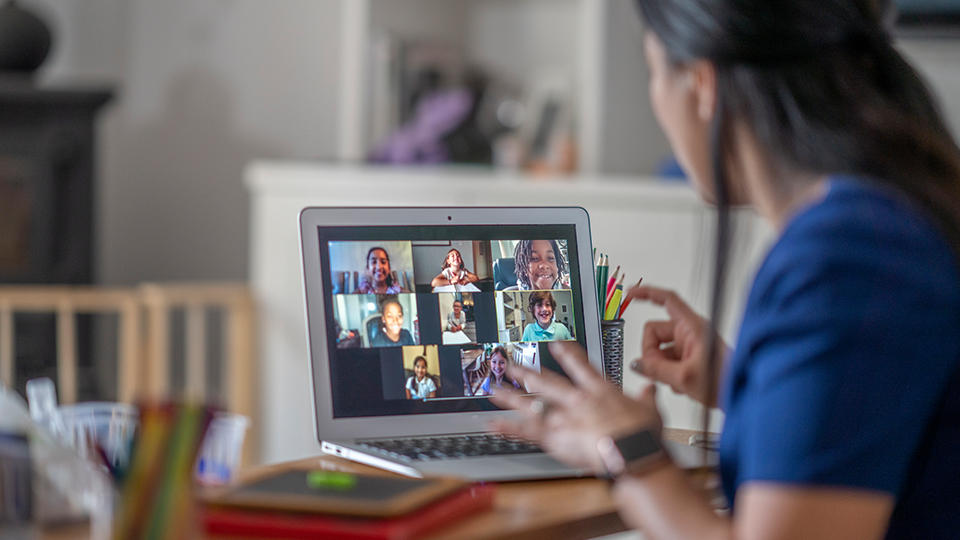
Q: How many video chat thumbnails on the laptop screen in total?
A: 8